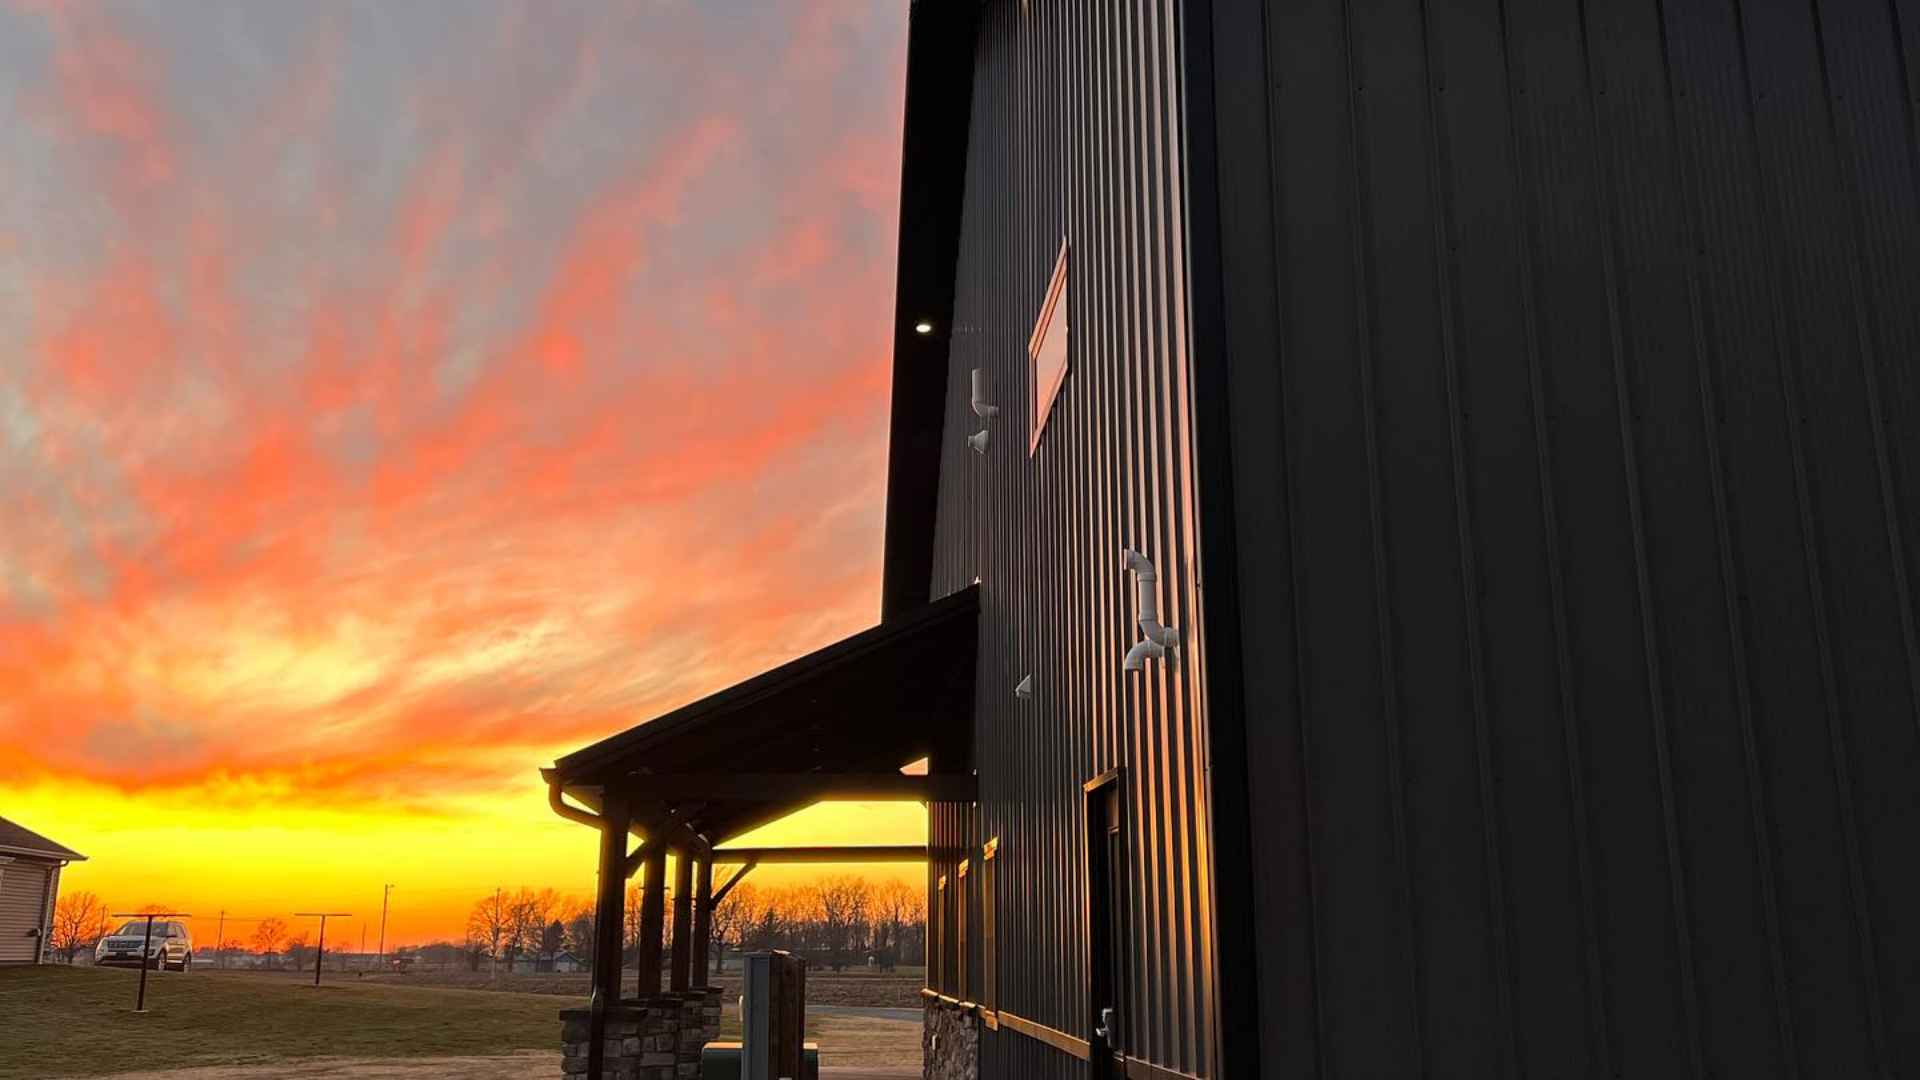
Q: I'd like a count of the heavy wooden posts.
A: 4